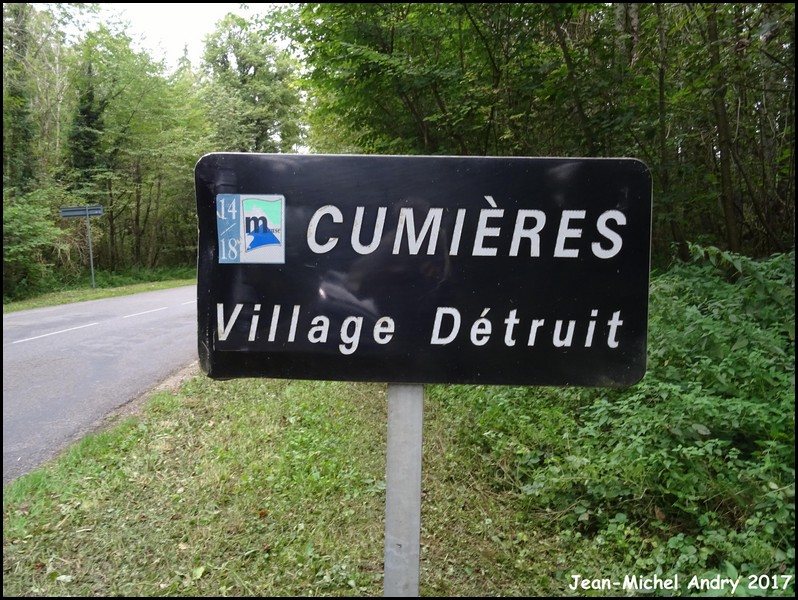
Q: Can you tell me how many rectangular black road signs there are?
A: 1